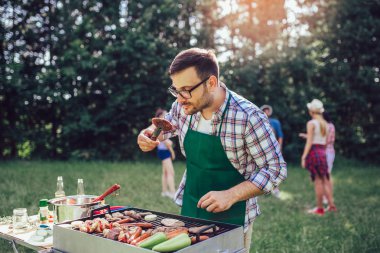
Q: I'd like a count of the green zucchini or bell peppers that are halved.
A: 2